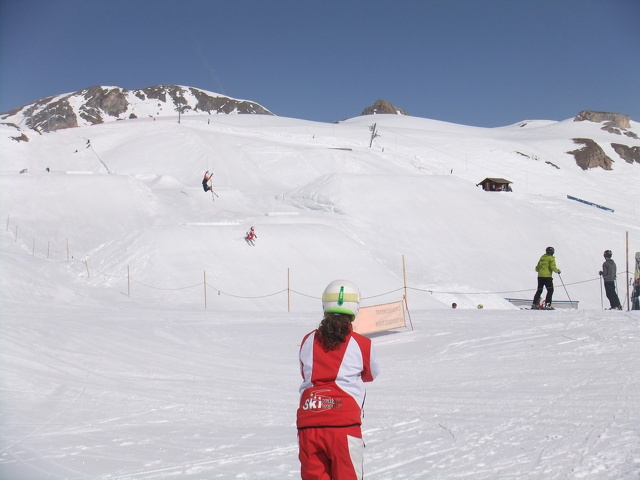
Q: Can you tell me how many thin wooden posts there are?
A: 11